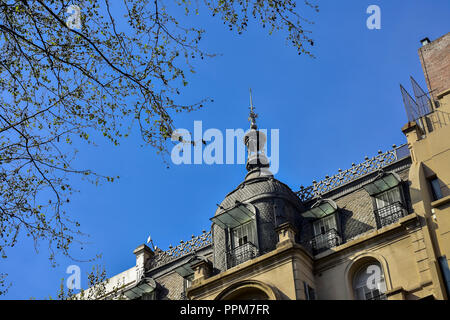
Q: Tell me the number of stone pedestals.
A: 2